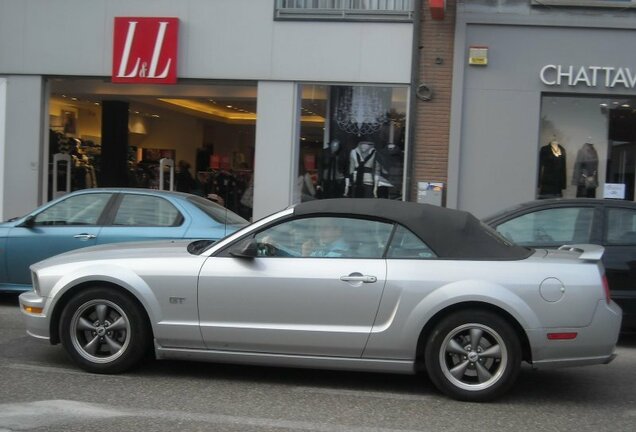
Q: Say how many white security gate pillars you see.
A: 2